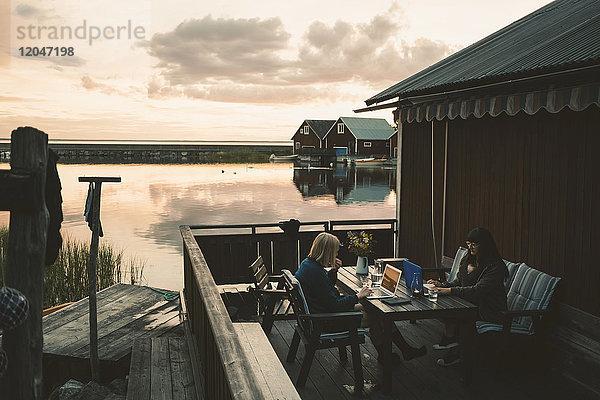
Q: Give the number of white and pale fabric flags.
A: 0